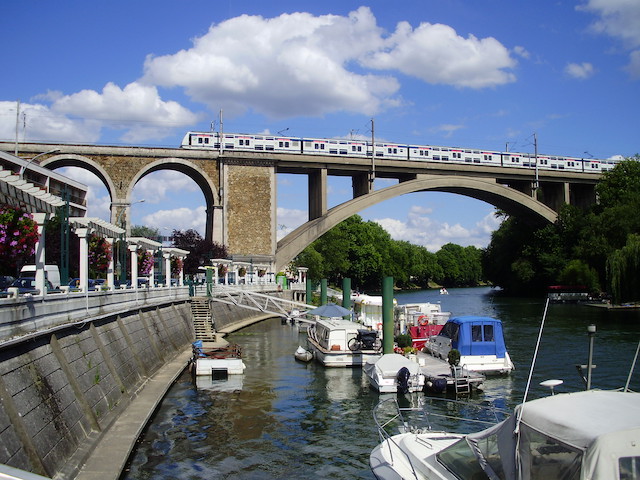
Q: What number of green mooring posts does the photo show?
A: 4